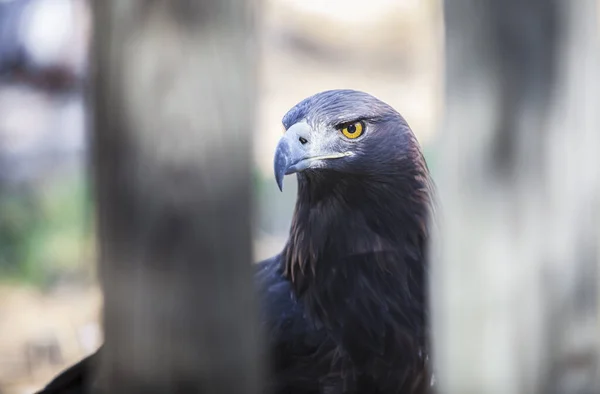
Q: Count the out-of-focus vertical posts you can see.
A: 2